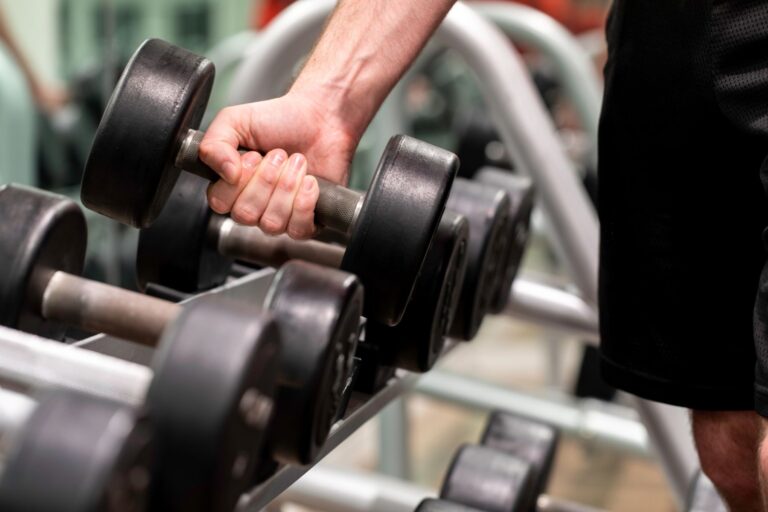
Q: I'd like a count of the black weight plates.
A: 13